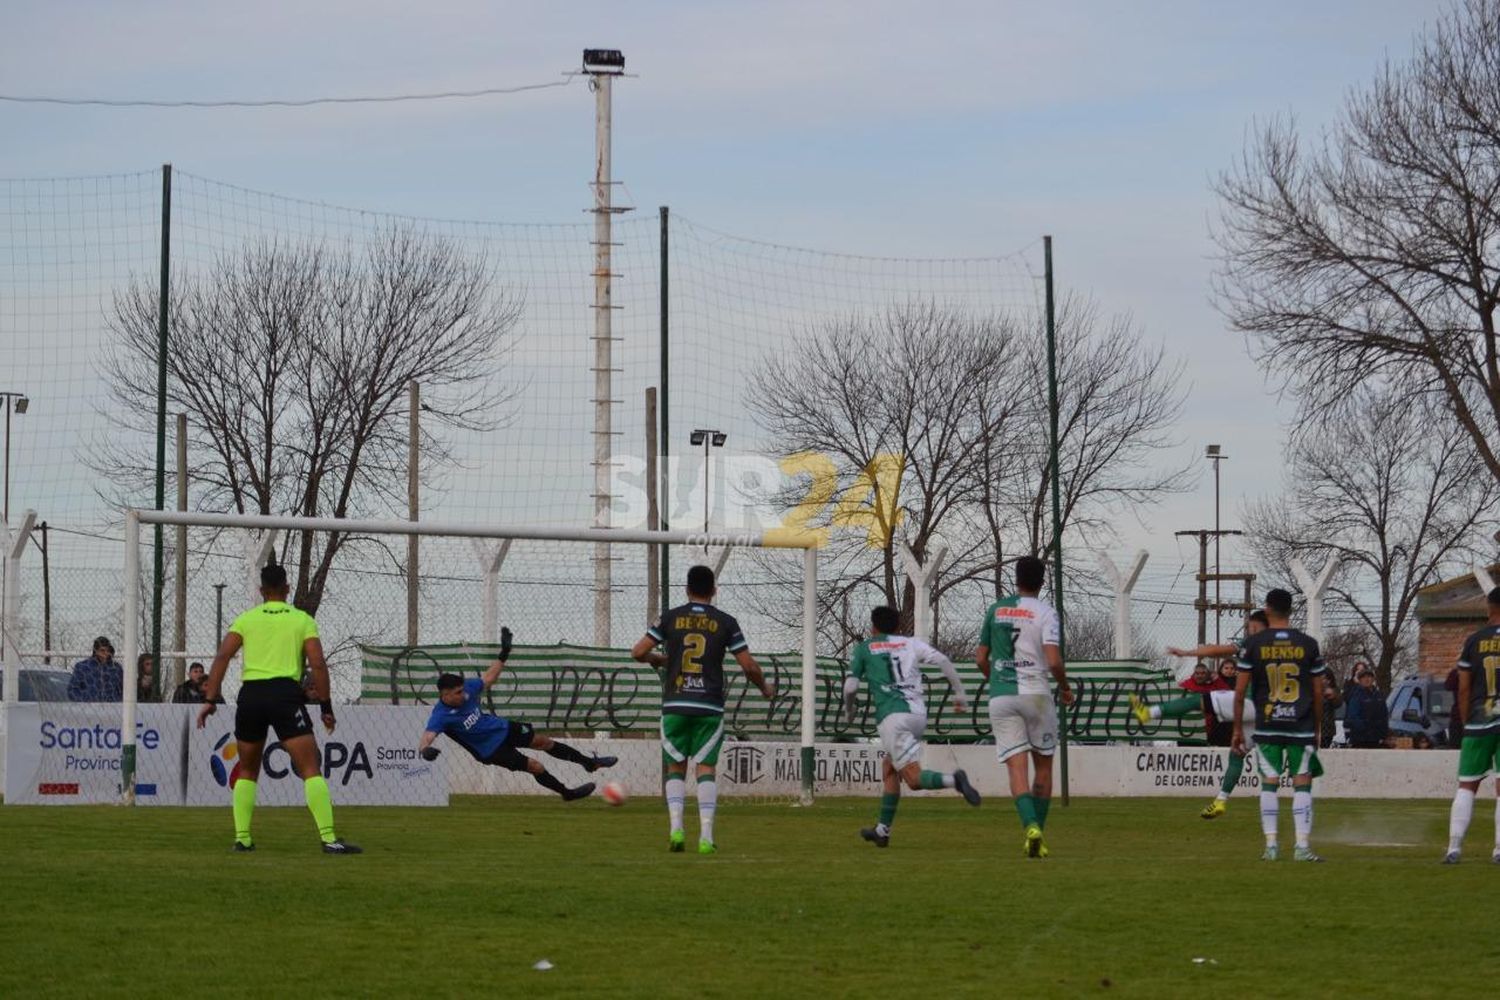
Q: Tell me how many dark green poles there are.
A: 3